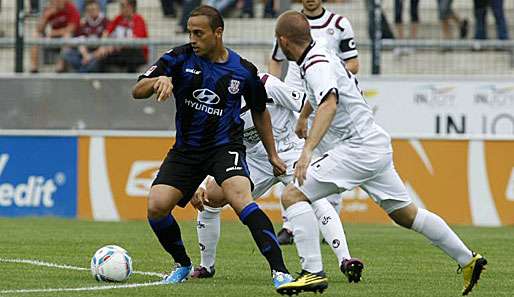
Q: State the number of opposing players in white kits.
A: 3